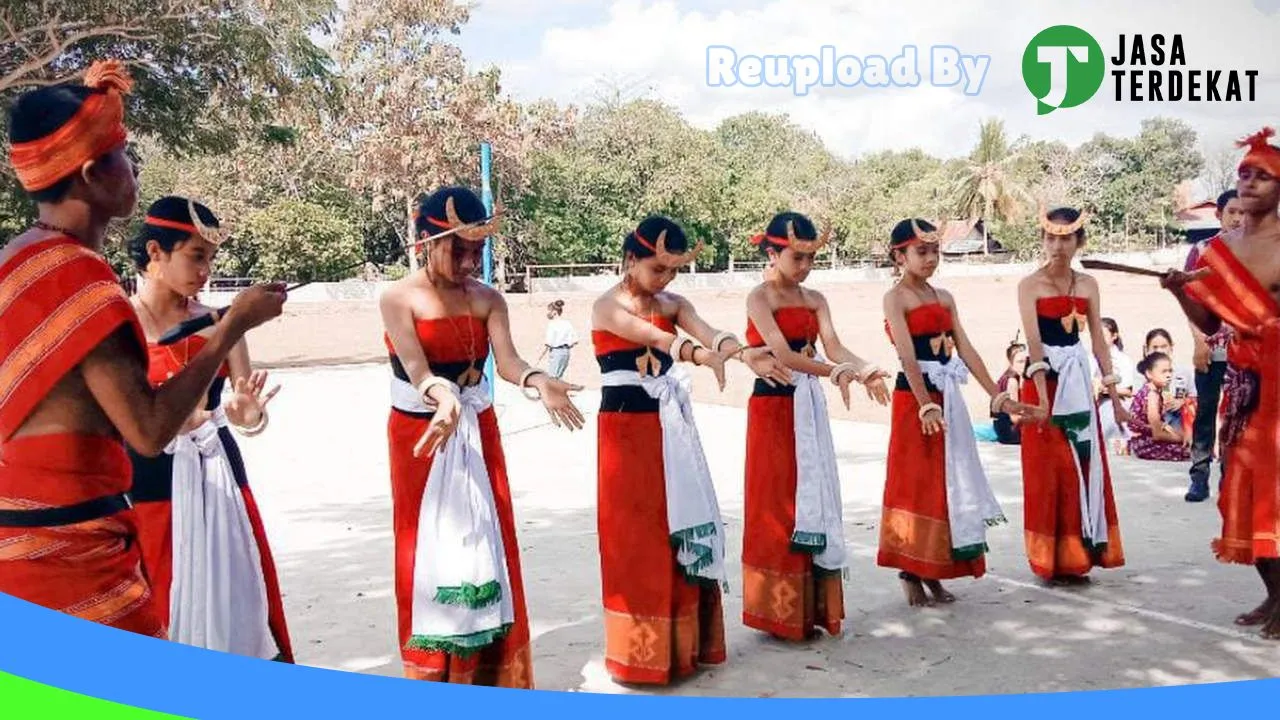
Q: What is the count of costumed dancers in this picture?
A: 8